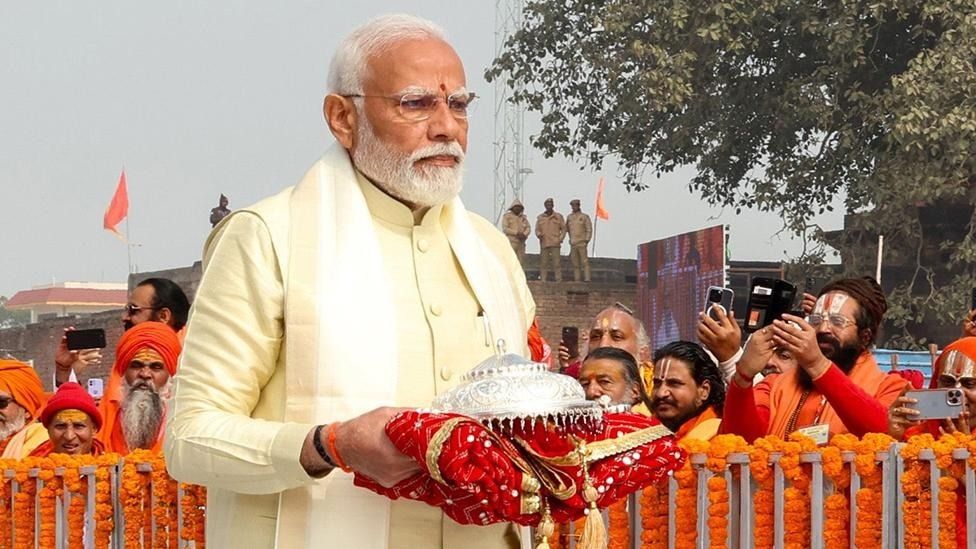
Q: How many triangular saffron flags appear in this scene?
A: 2